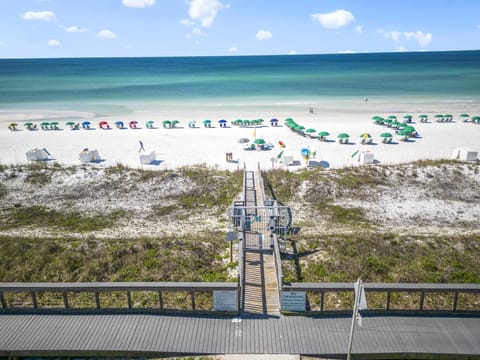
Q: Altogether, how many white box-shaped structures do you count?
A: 6